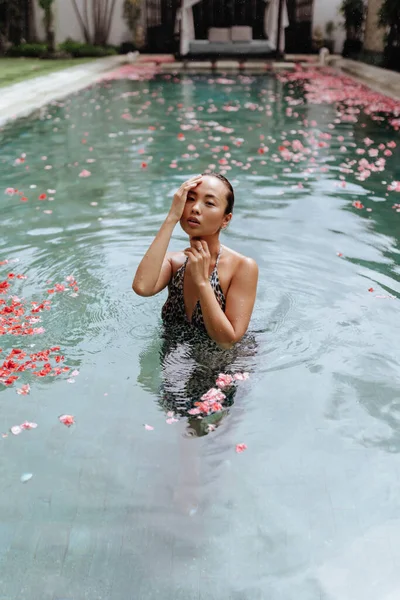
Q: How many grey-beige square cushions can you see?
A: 2